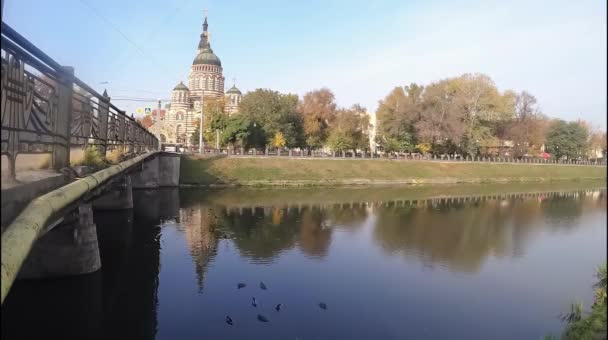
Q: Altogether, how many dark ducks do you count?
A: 7